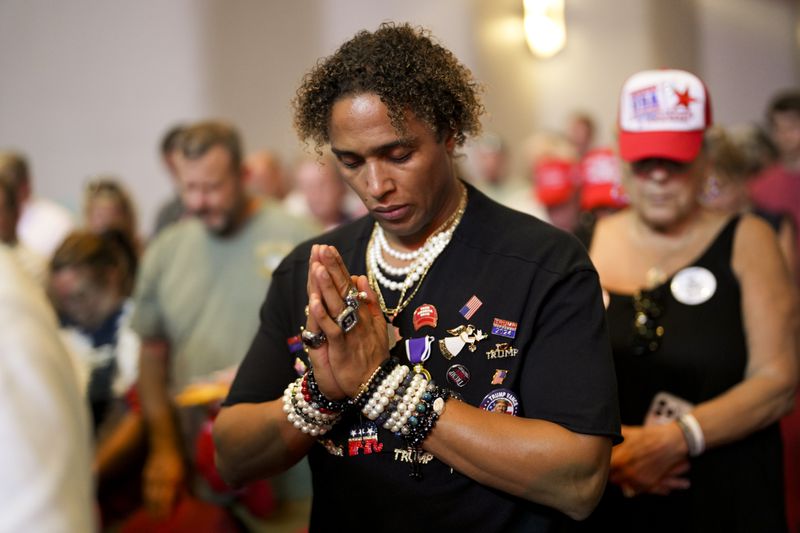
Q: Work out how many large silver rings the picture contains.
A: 2